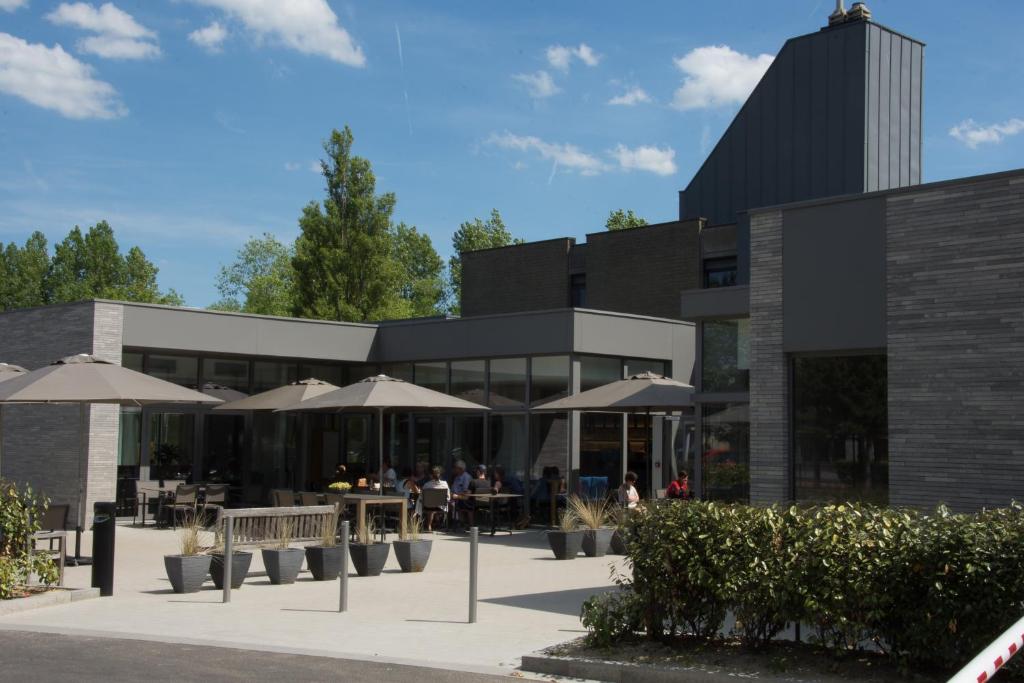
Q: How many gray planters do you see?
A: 9